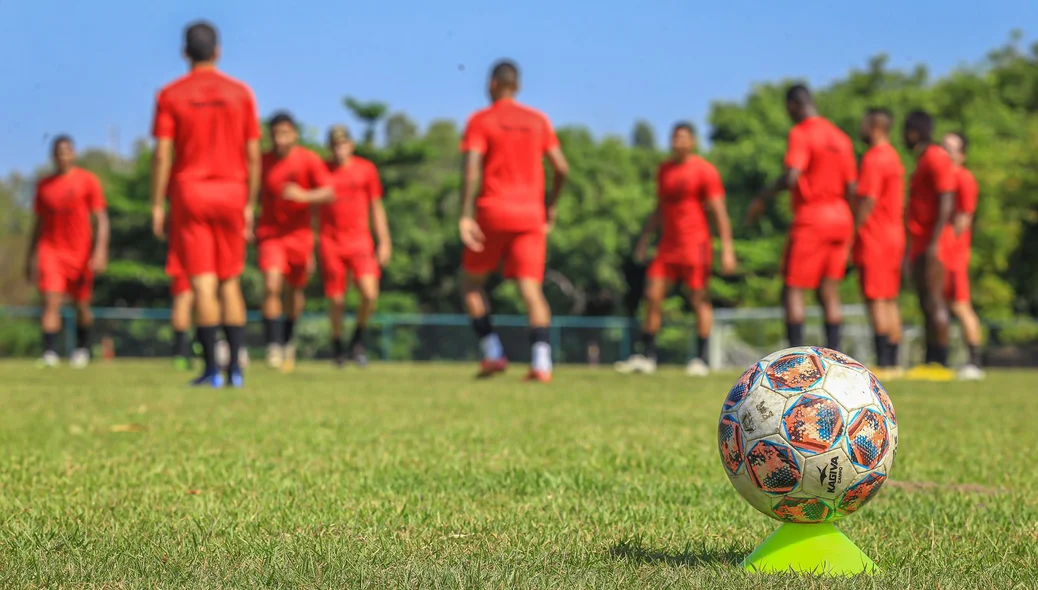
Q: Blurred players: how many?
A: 11